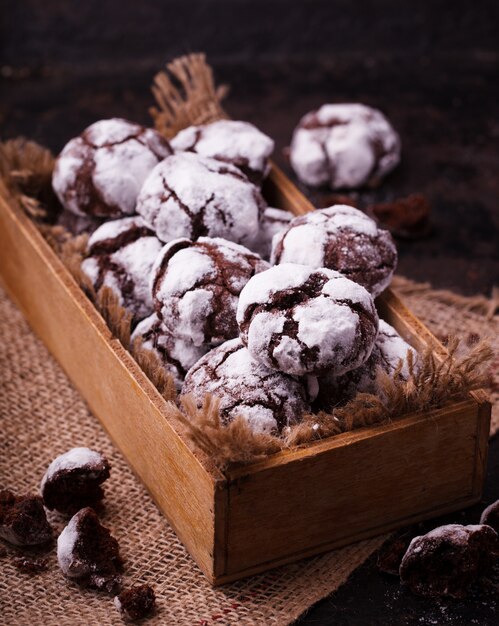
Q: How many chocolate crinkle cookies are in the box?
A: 11